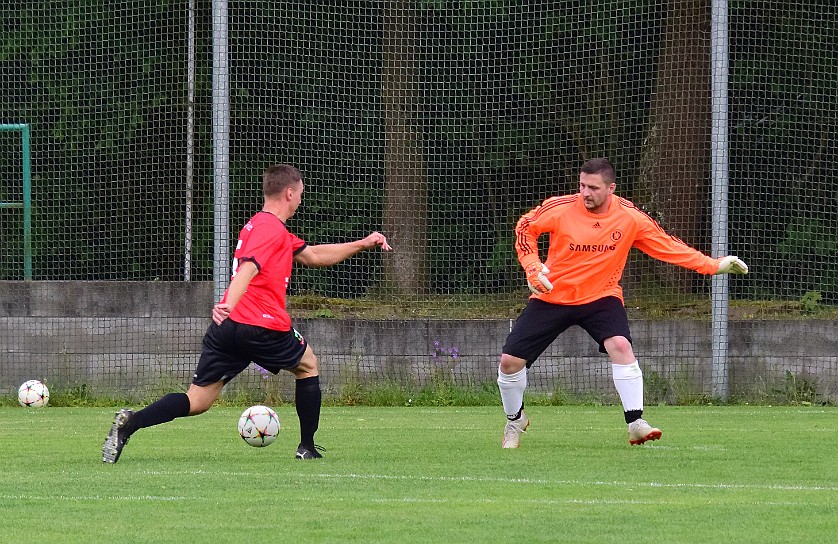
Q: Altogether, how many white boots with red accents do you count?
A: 2